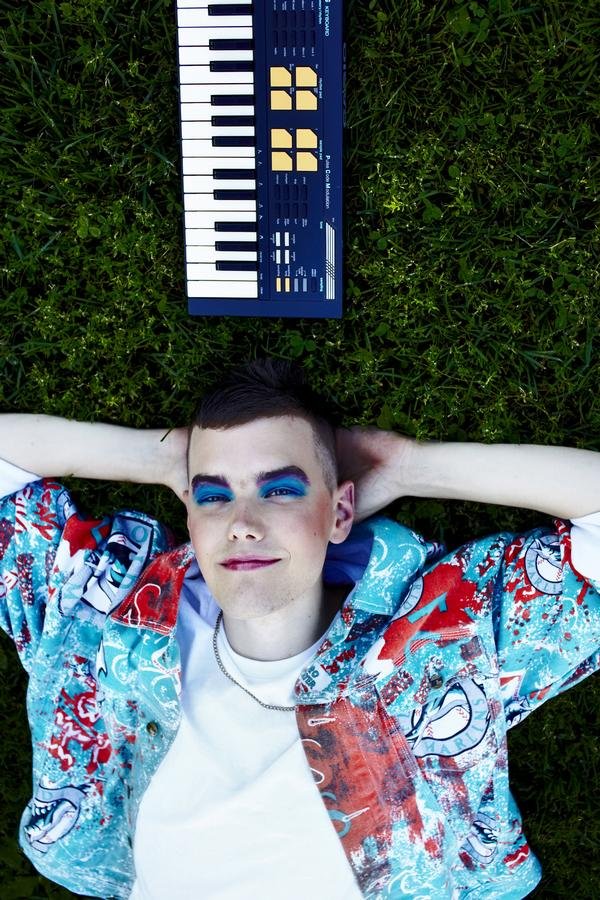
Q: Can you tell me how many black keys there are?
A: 11